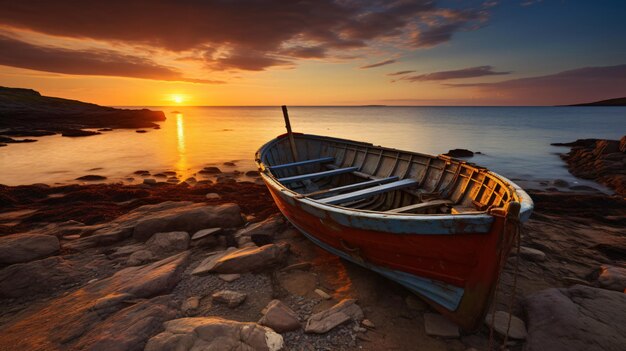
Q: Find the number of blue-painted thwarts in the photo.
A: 4